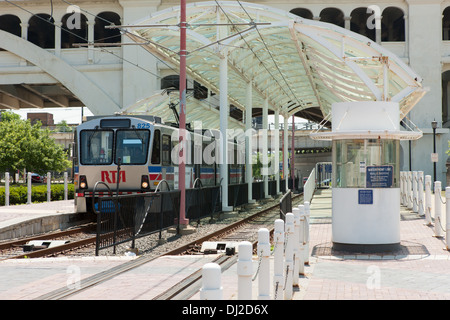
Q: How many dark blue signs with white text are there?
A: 2